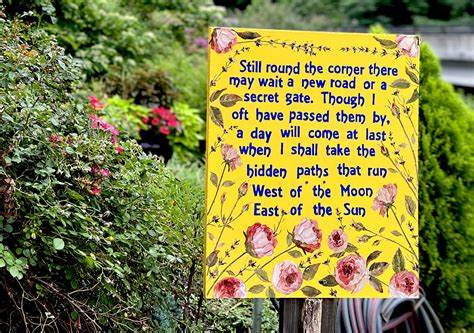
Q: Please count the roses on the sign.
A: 11